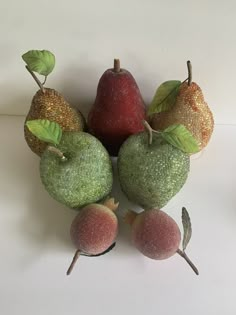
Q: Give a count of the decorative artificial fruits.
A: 7